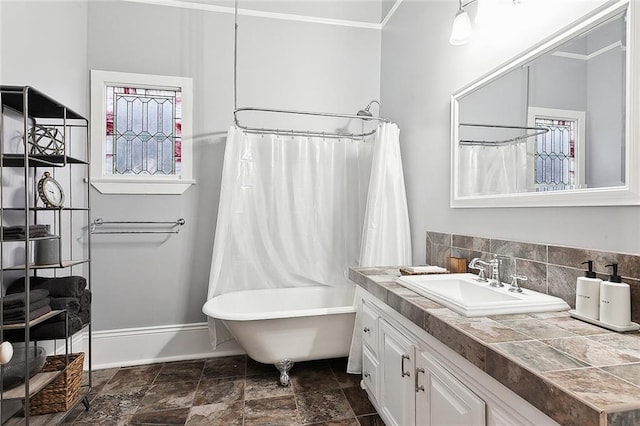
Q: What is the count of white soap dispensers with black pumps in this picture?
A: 2